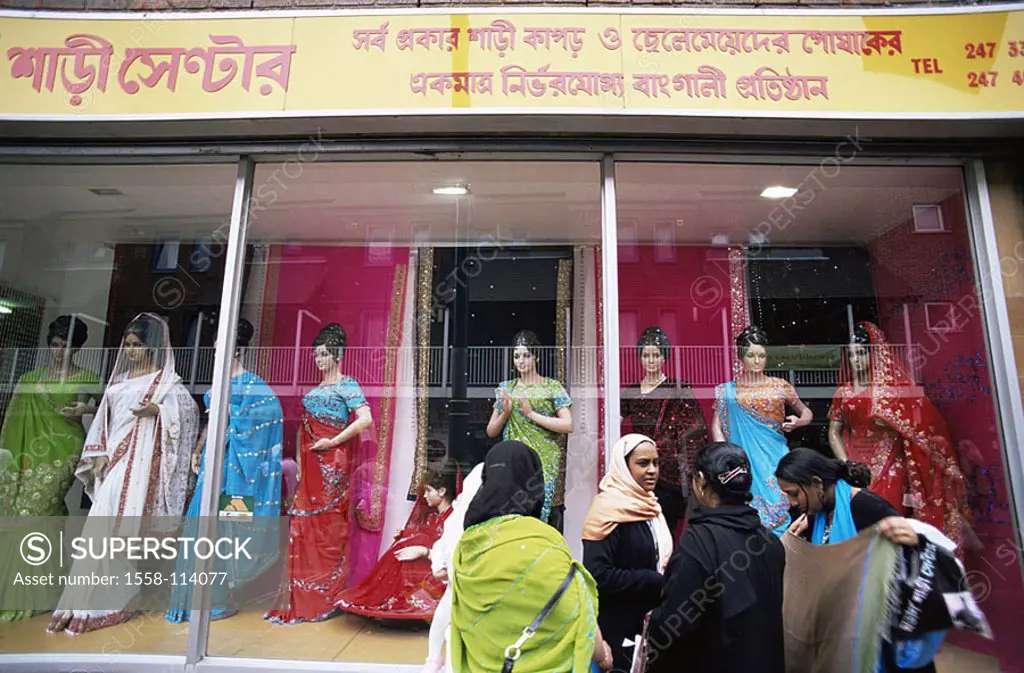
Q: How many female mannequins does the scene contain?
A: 9